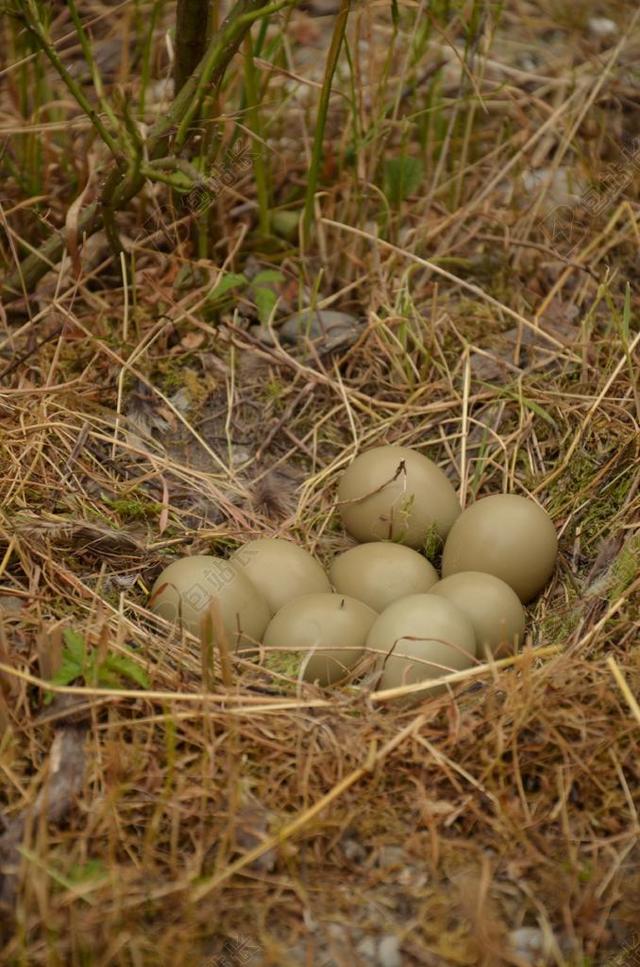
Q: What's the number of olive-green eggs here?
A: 8